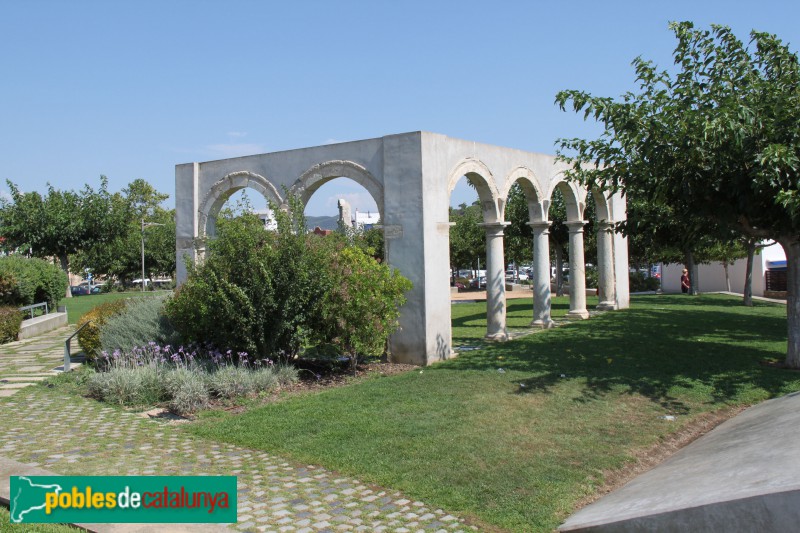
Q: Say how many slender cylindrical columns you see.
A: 4